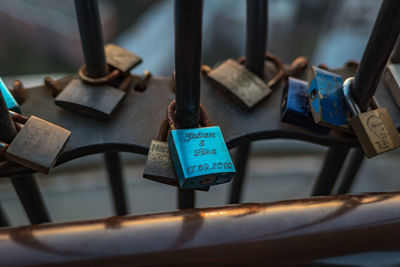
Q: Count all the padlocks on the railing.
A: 11